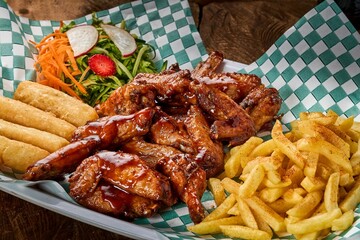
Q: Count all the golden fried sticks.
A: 4